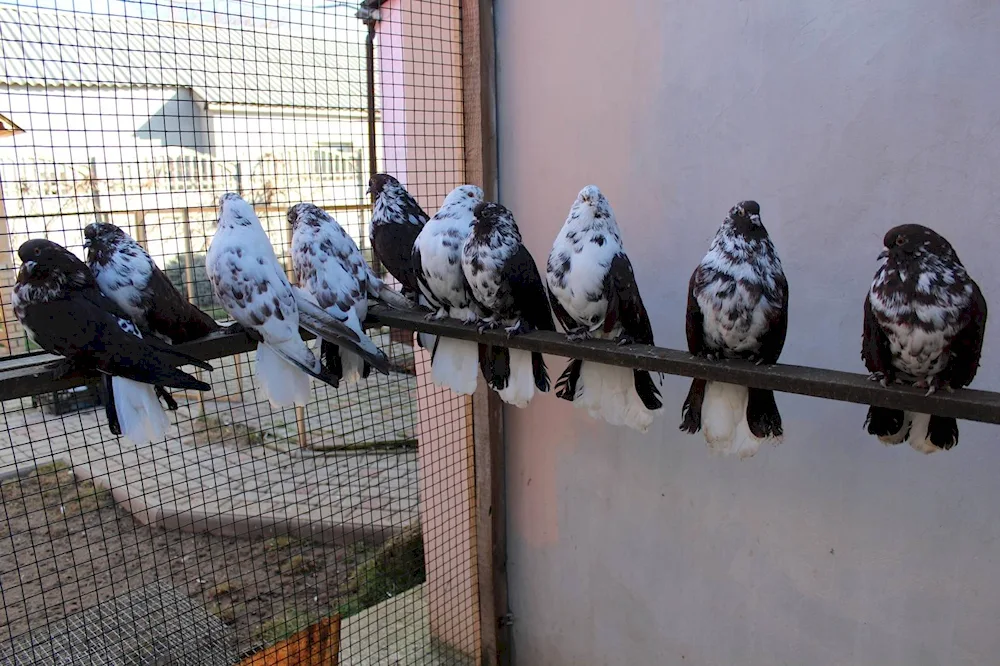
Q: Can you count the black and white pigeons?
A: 10